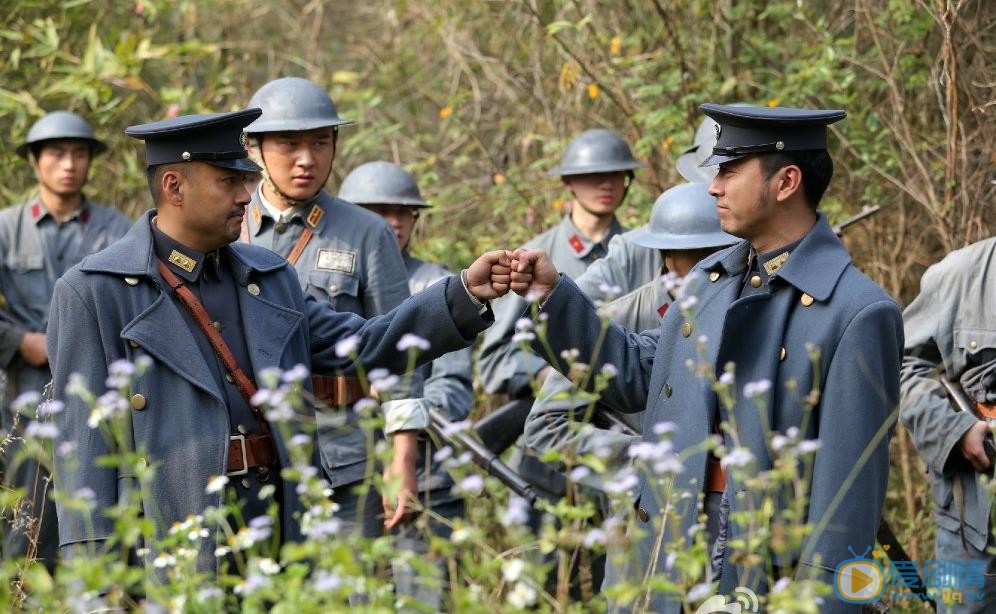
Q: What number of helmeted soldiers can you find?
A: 6